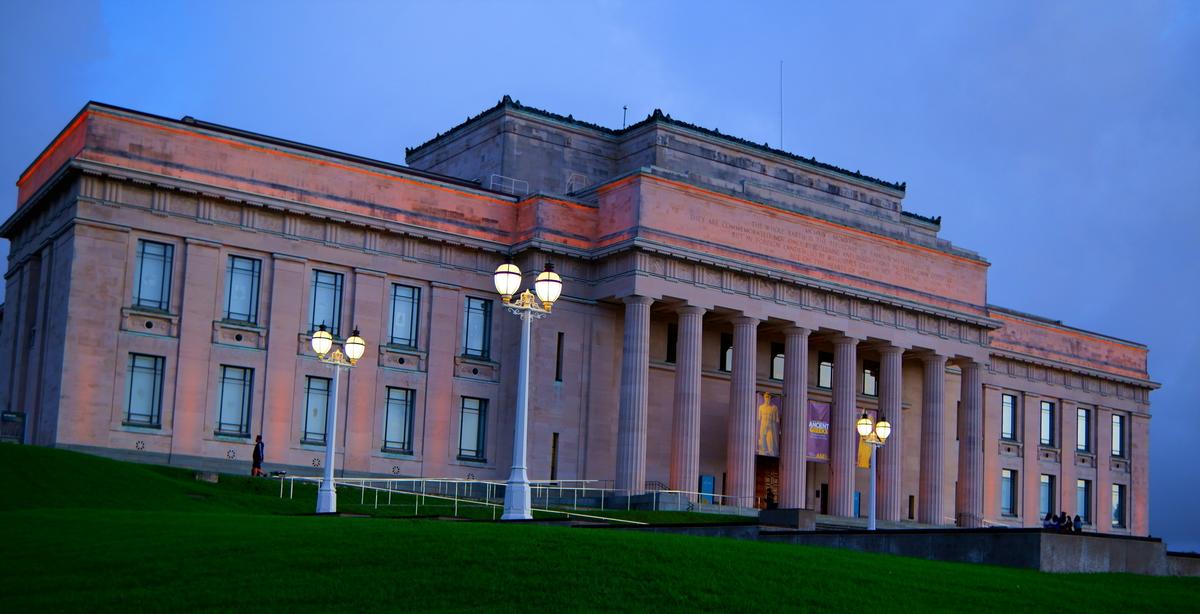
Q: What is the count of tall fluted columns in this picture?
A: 8